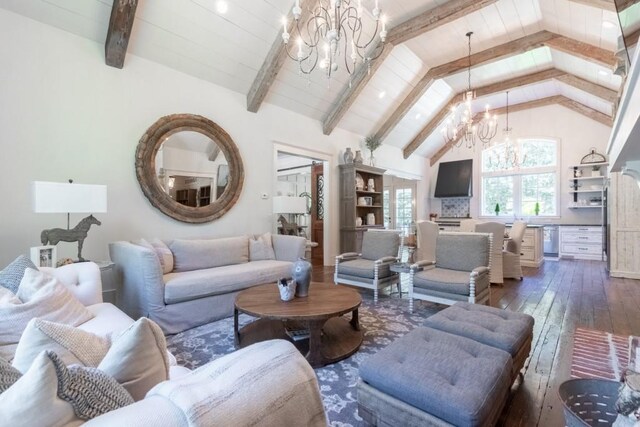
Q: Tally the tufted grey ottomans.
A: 2